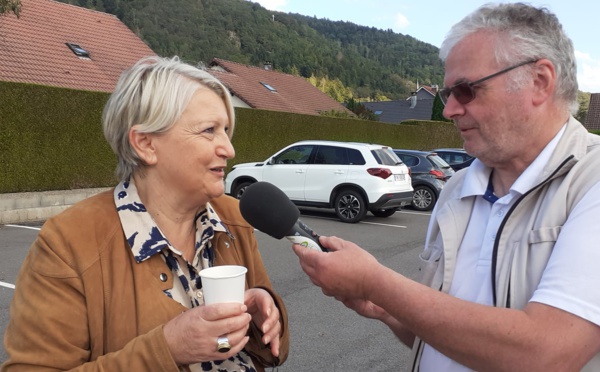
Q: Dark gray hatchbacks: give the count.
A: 1